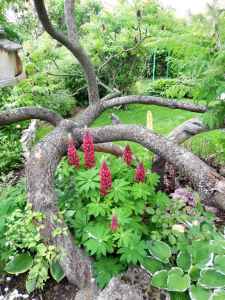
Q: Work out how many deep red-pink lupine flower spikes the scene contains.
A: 6